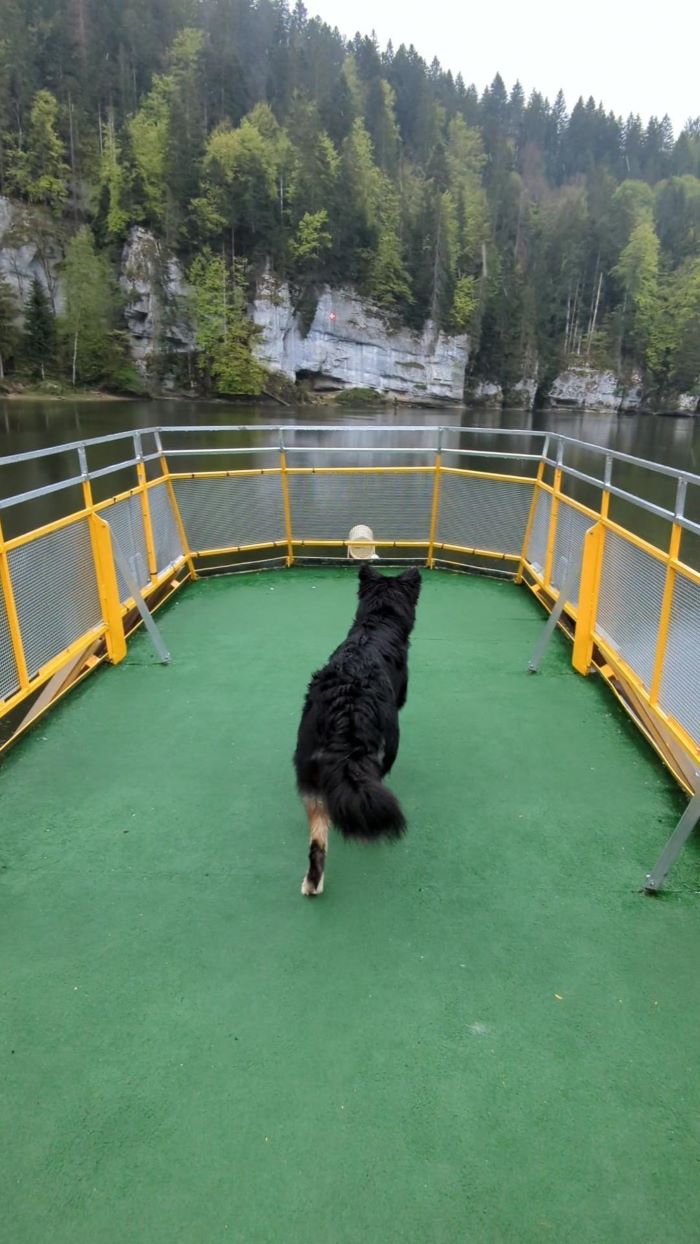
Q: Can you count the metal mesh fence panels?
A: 11